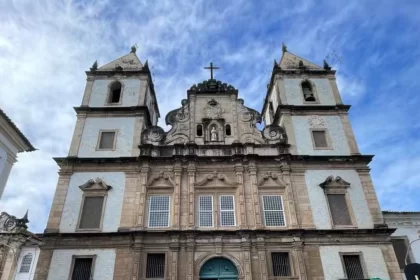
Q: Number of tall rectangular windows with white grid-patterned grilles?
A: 4